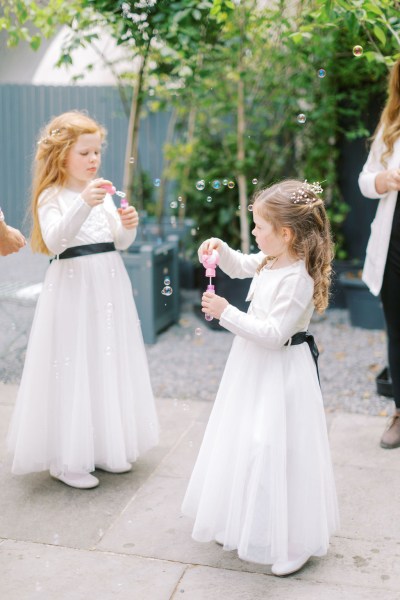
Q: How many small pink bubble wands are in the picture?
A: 2